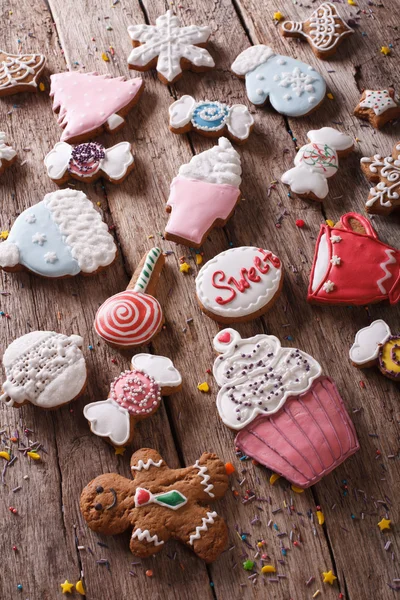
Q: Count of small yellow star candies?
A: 8